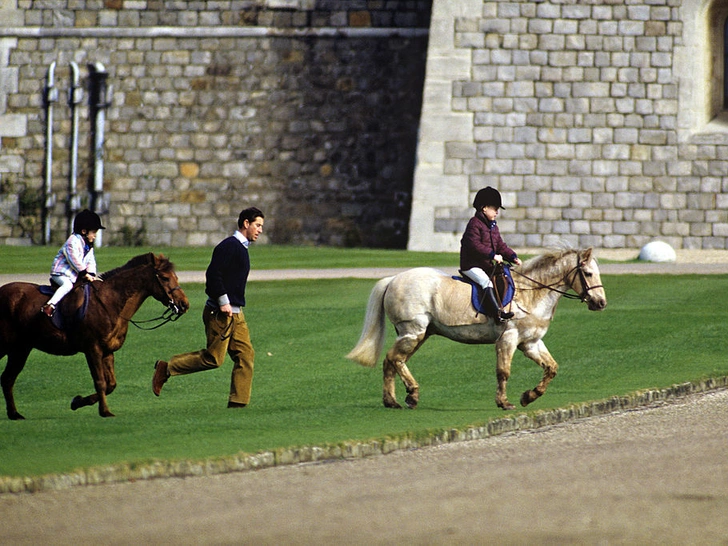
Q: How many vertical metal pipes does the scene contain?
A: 3